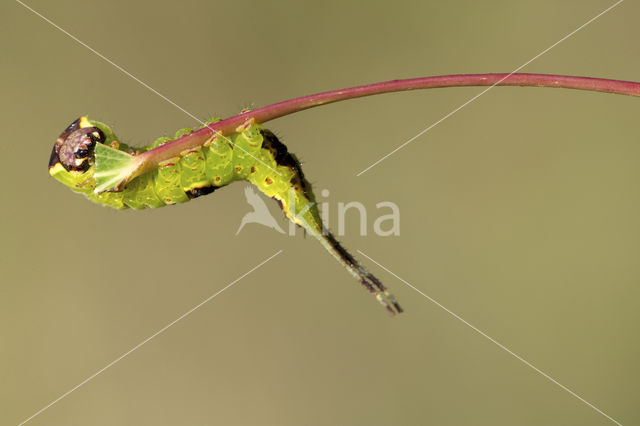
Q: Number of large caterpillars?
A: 1